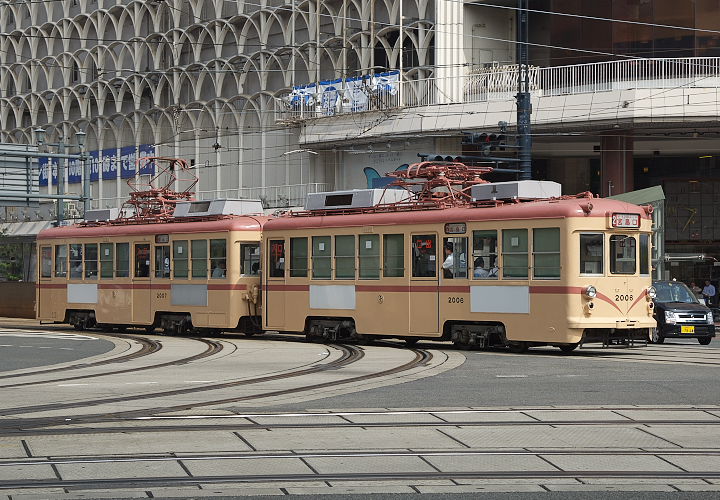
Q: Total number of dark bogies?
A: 4